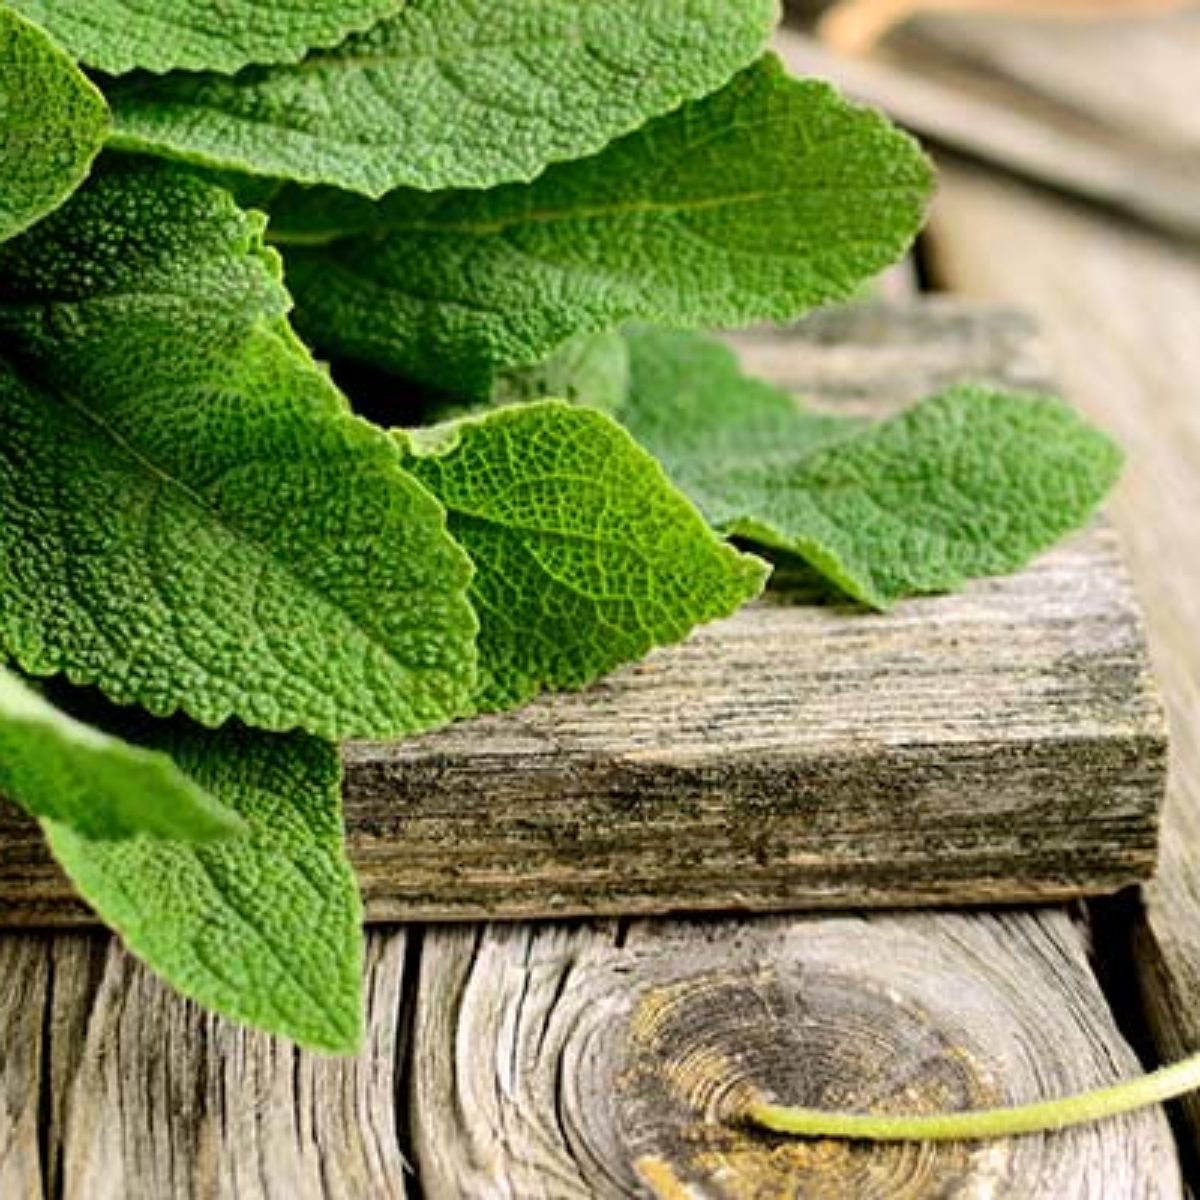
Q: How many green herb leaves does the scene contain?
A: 9